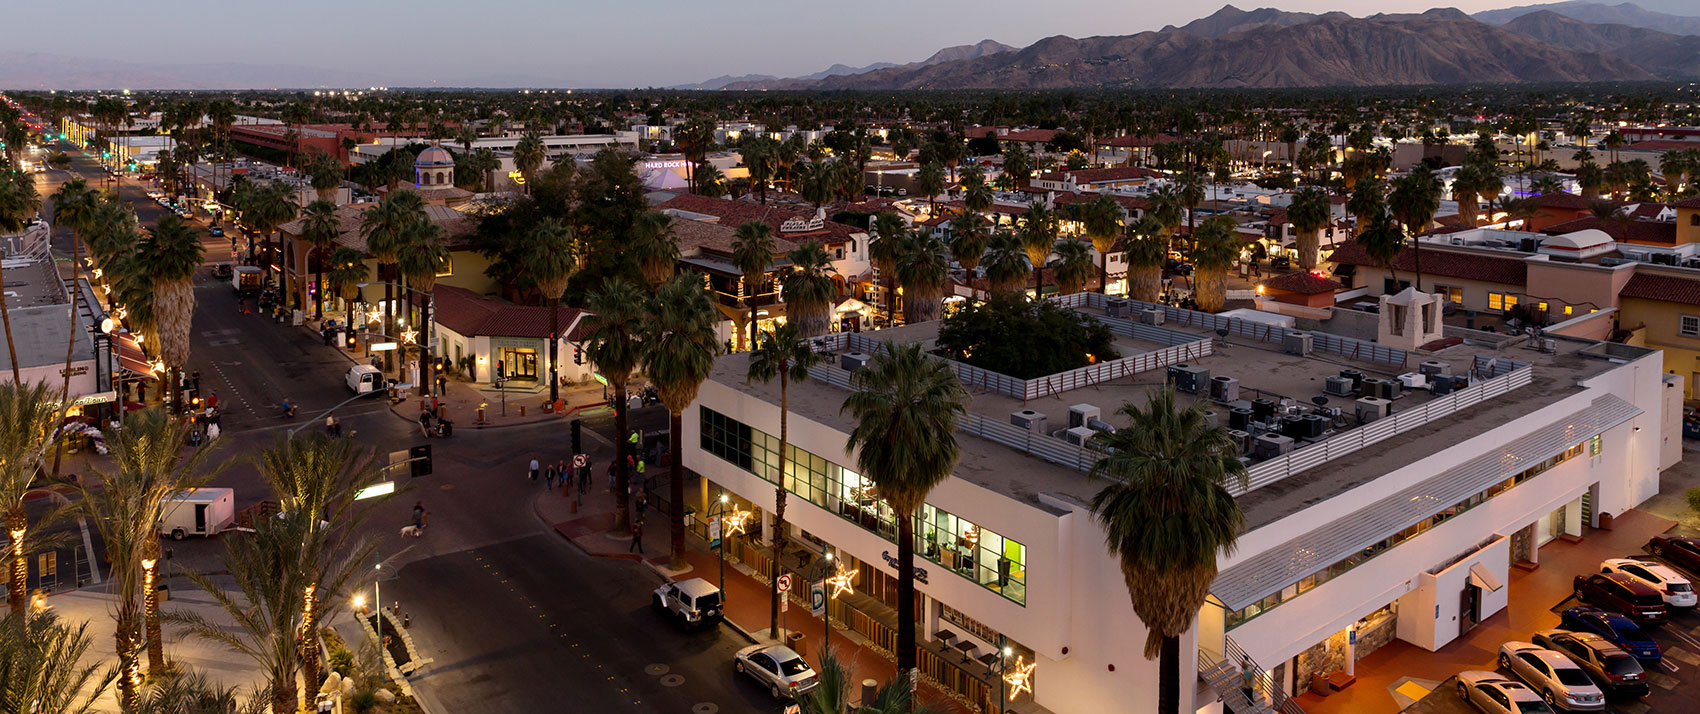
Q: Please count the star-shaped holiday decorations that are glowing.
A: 11